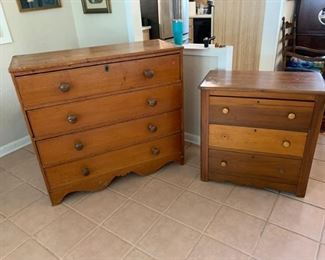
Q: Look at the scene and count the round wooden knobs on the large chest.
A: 8